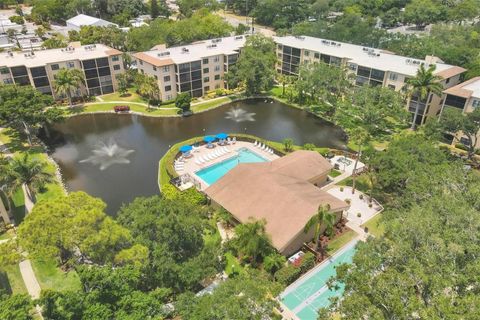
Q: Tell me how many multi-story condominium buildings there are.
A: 4